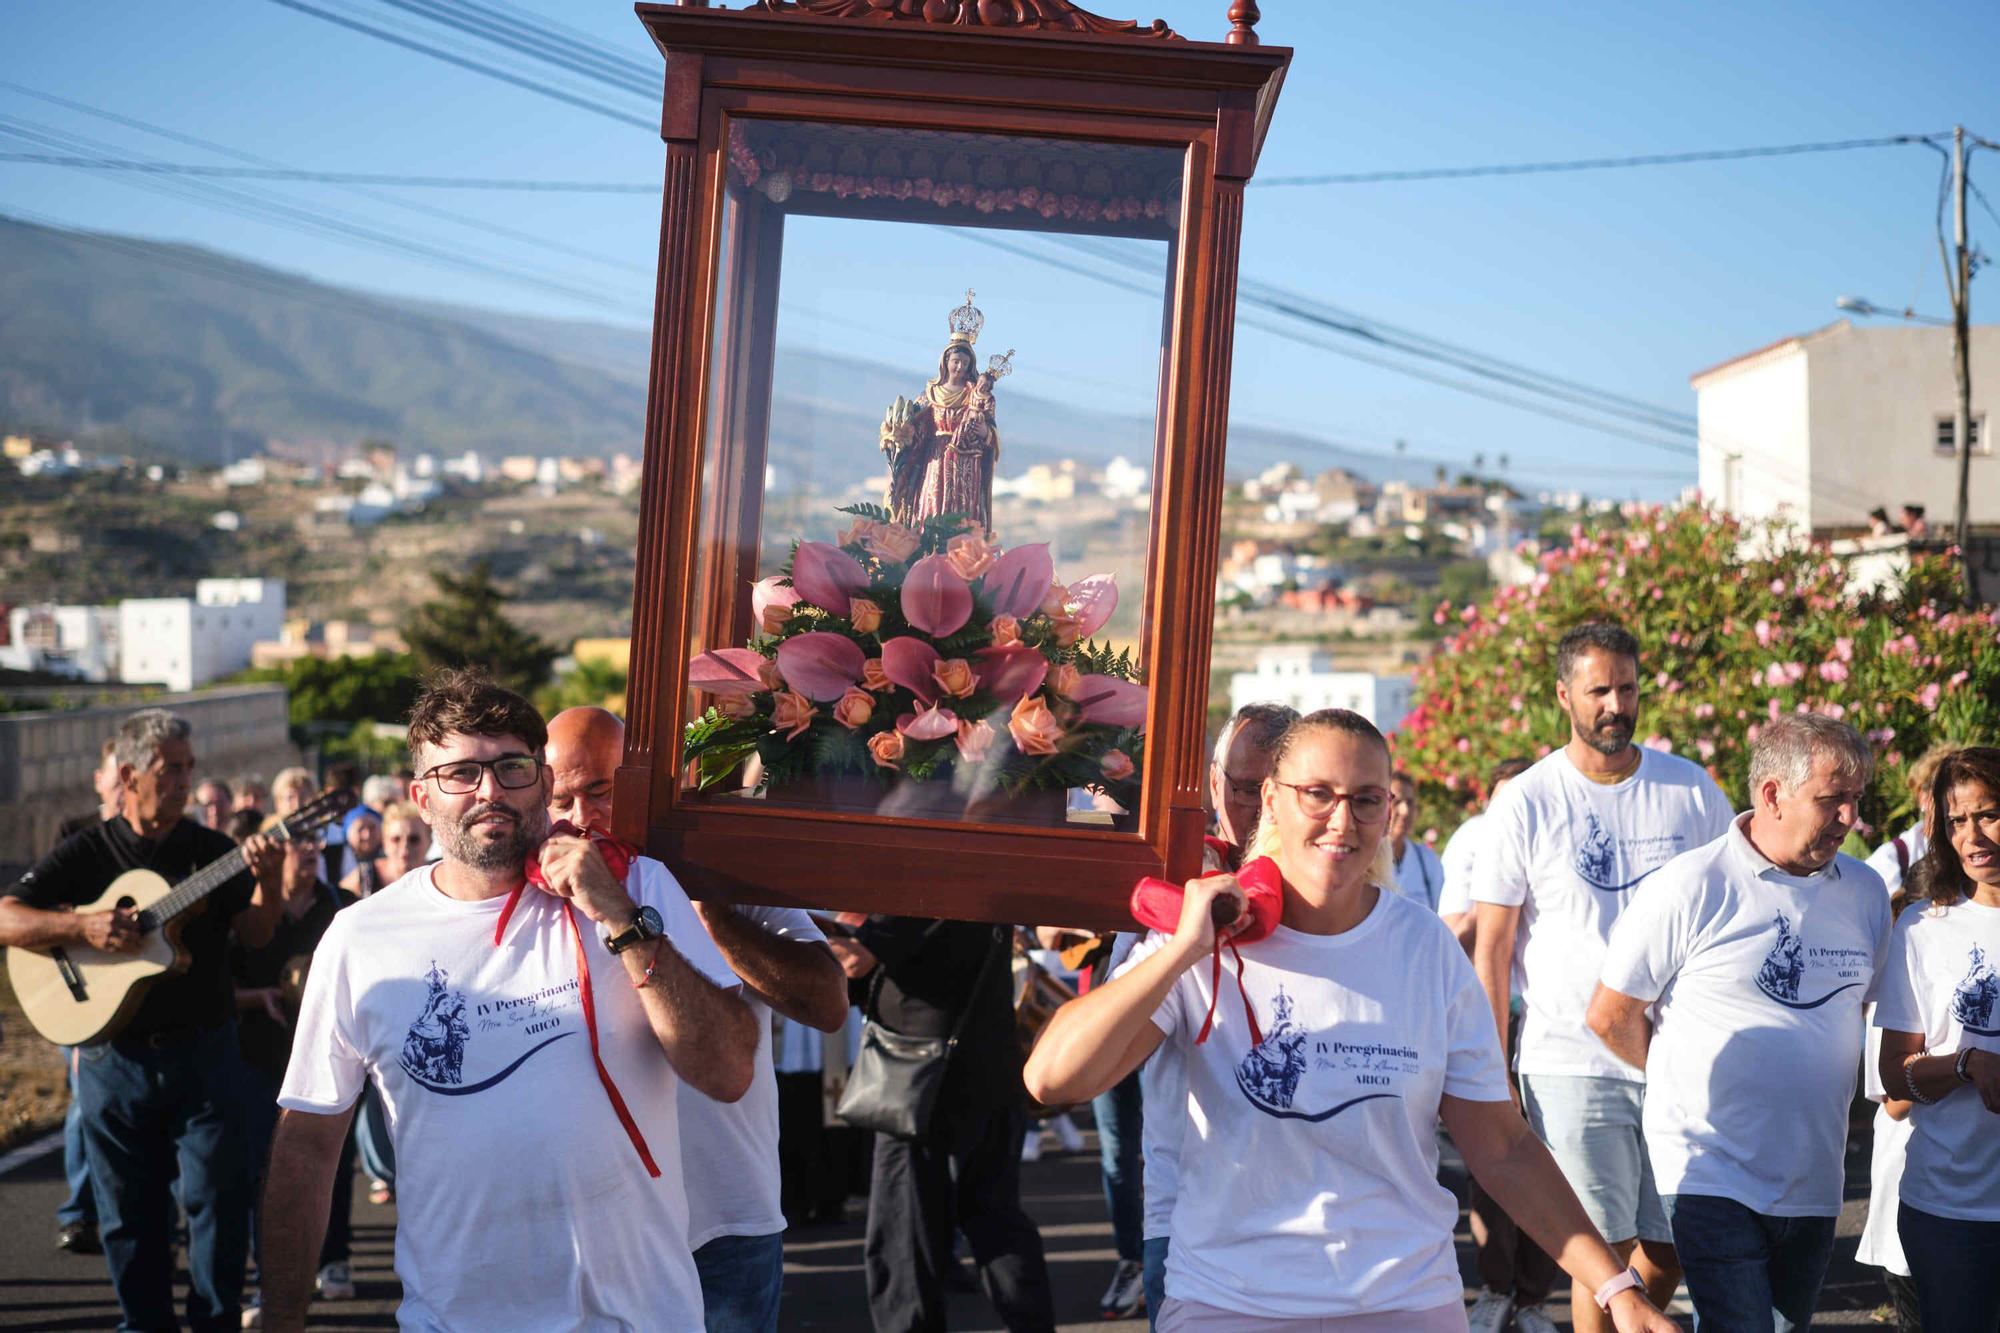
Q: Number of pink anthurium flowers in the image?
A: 11